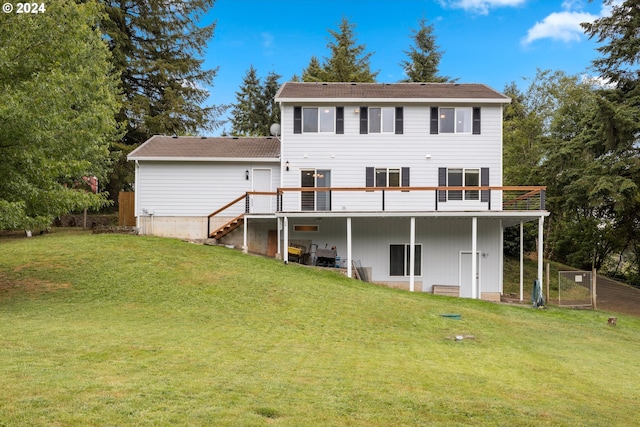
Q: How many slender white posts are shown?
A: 8